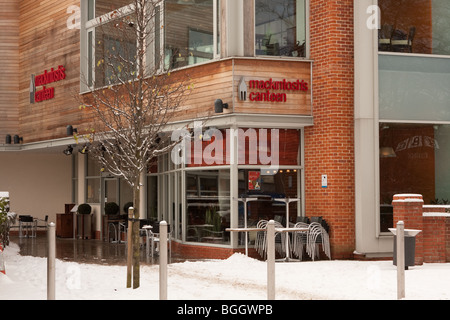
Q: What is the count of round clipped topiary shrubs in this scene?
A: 3